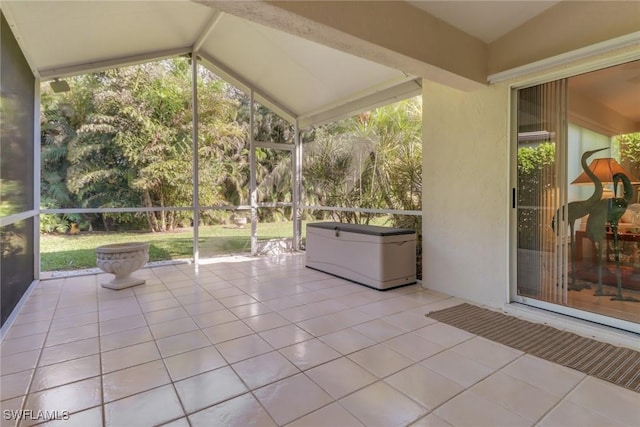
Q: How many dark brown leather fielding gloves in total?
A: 0